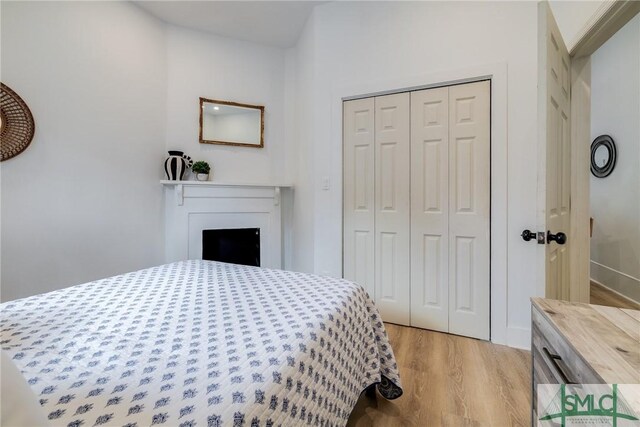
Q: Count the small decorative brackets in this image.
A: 2